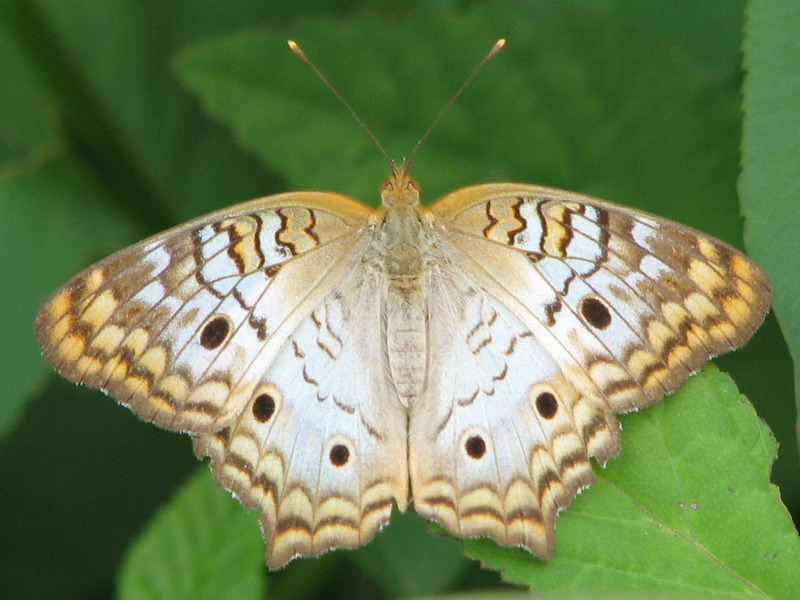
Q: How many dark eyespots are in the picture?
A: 6